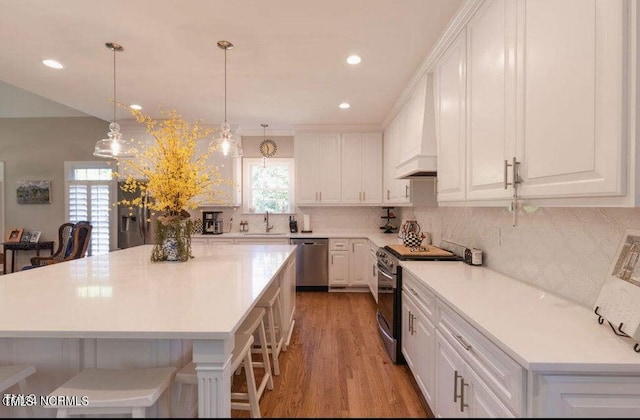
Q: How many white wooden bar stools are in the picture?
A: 5